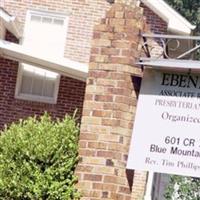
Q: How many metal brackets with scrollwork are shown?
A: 1